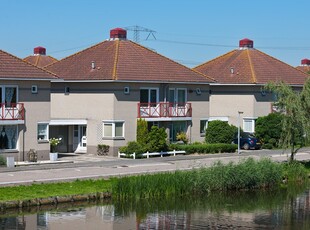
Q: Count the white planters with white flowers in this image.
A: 1